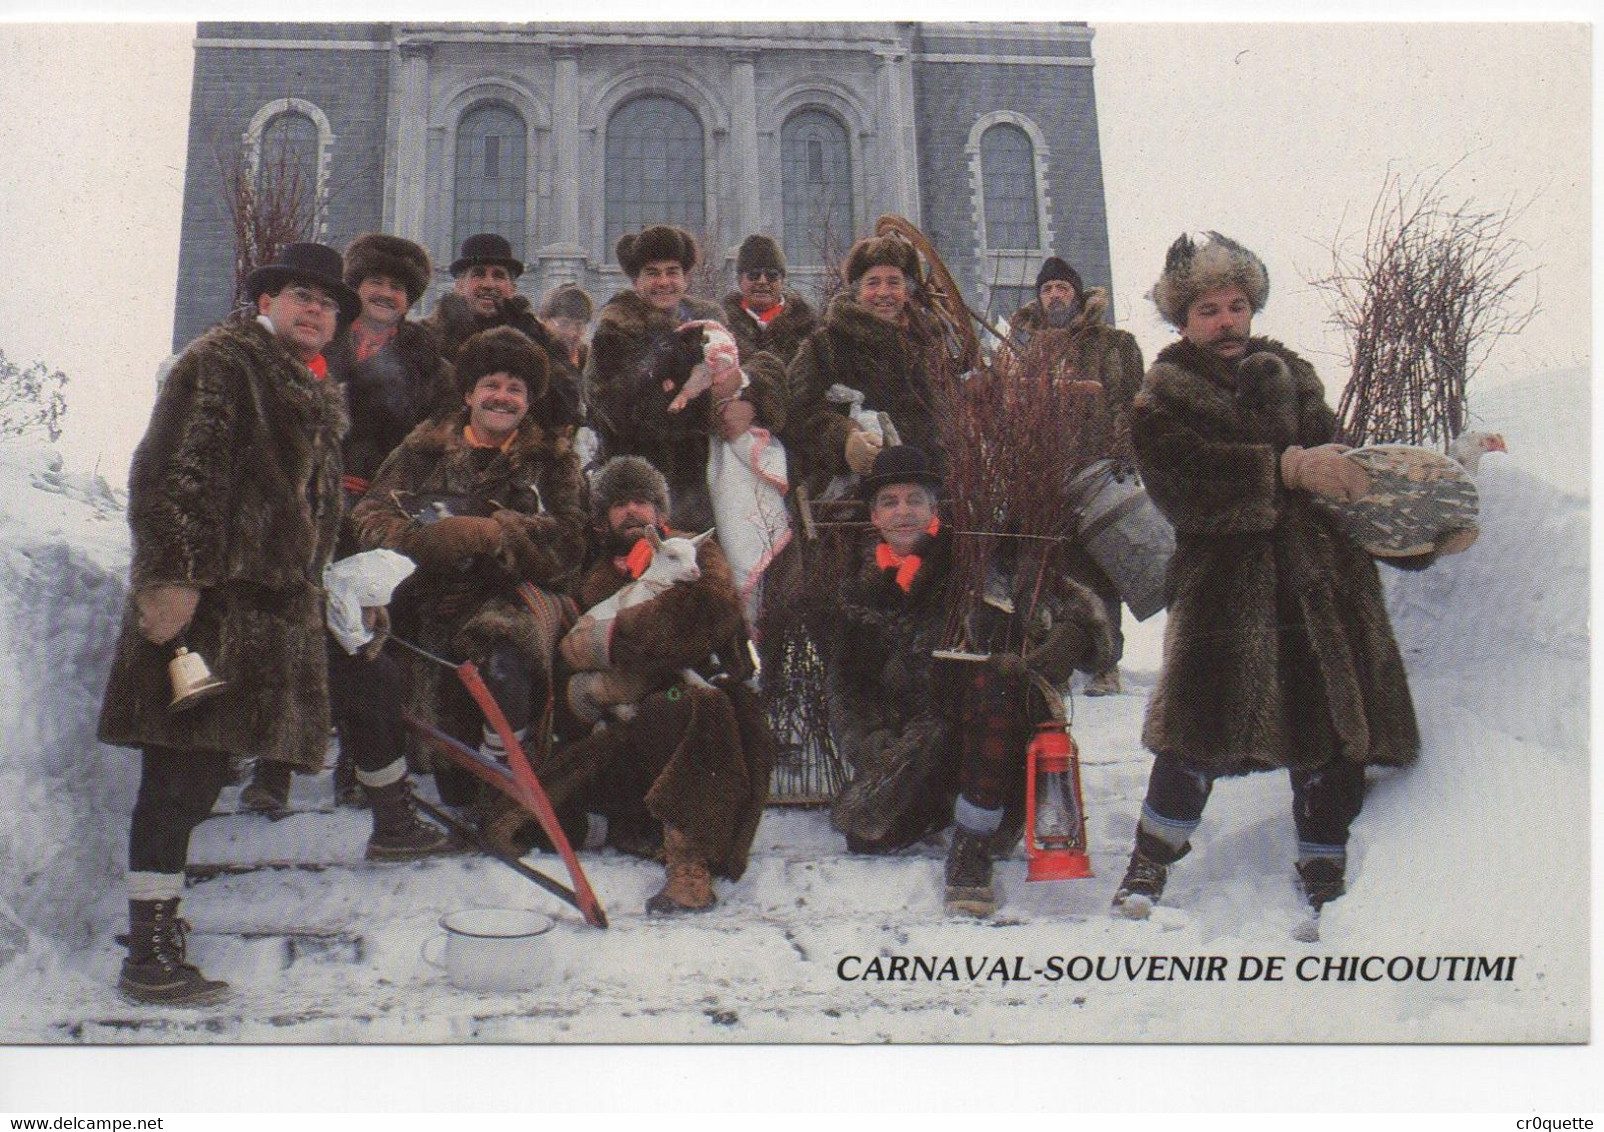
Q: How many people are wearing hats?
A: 12